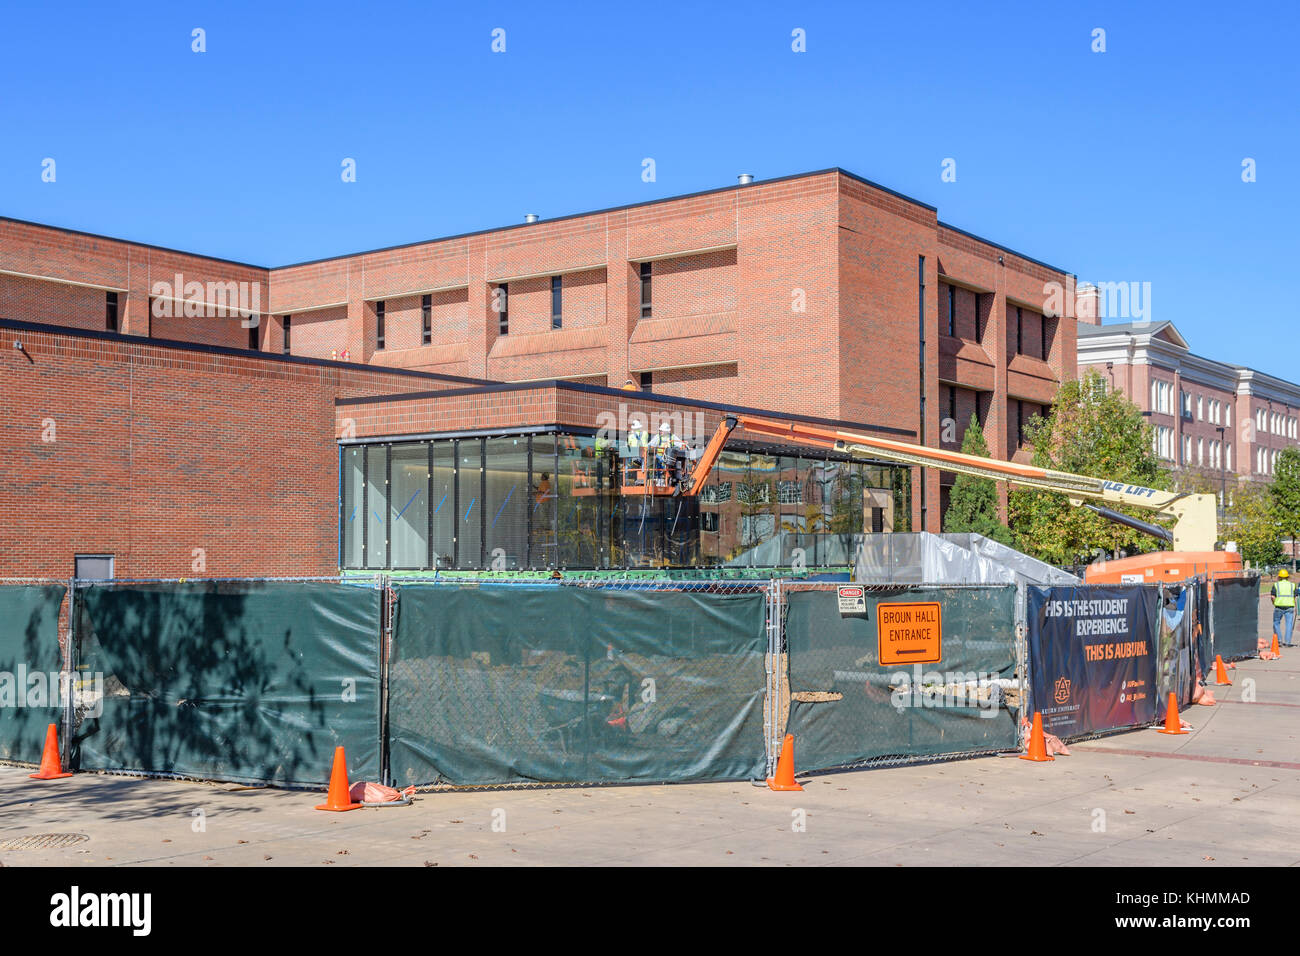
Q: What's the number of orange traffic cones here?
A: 7